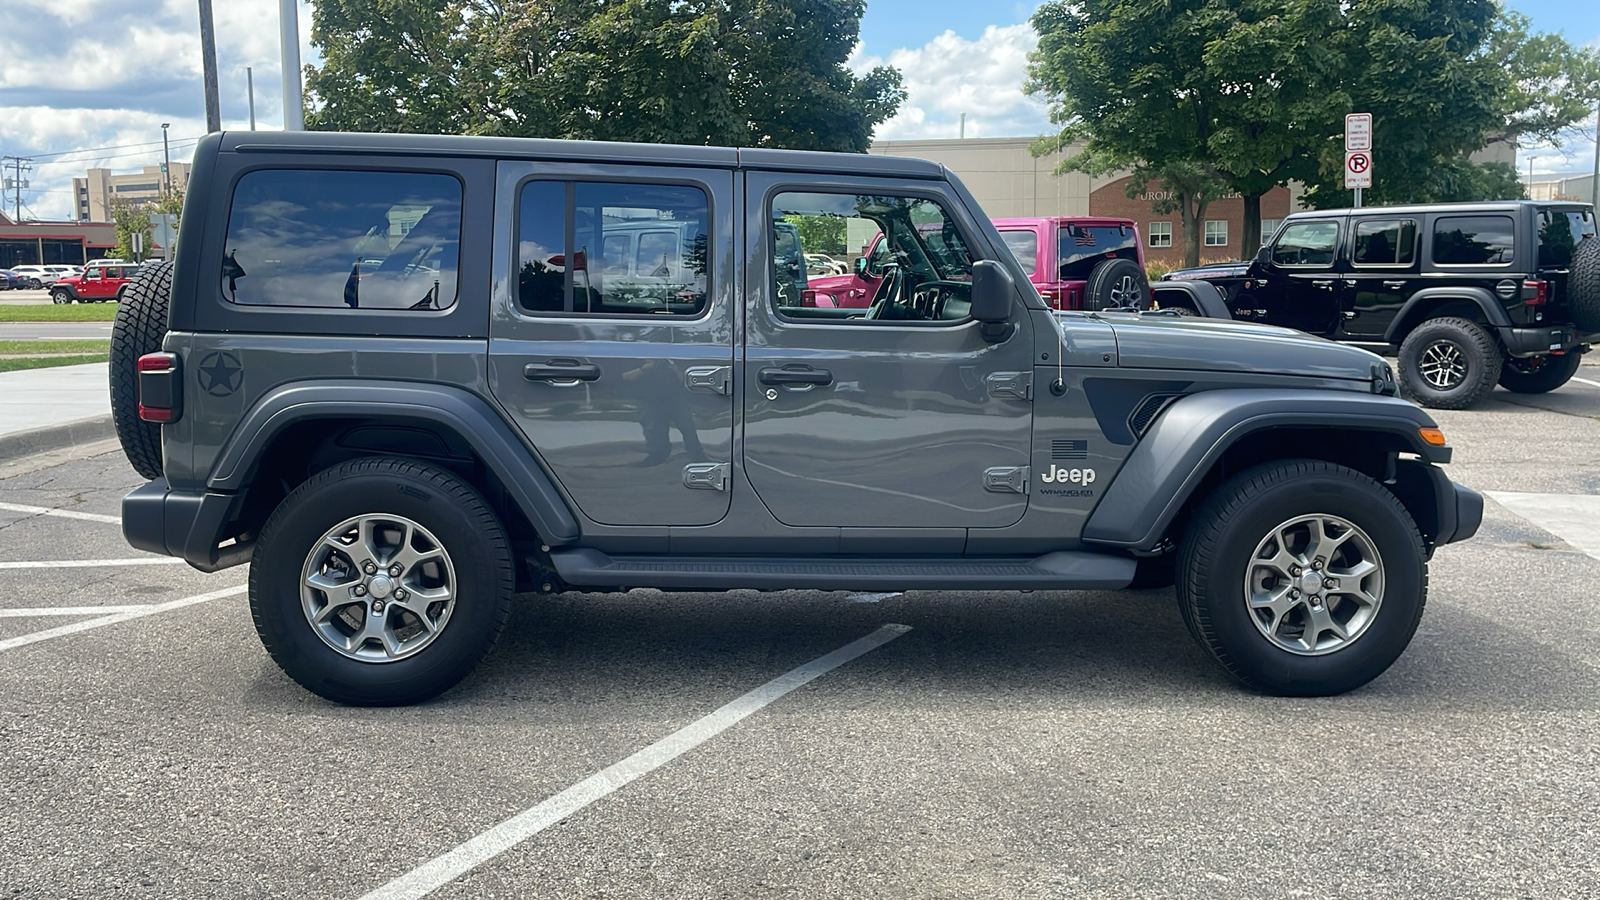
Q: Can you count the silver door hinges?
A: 4